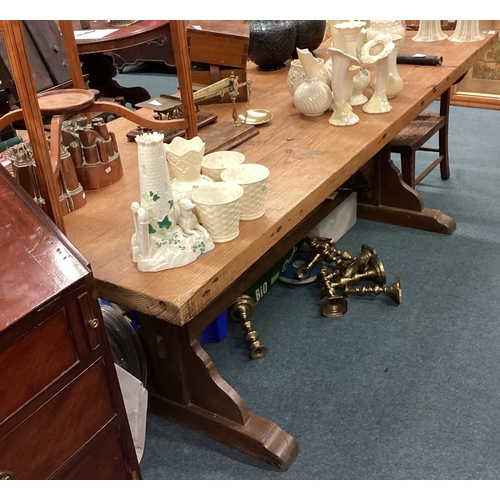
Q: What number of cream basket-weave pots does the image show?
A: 3